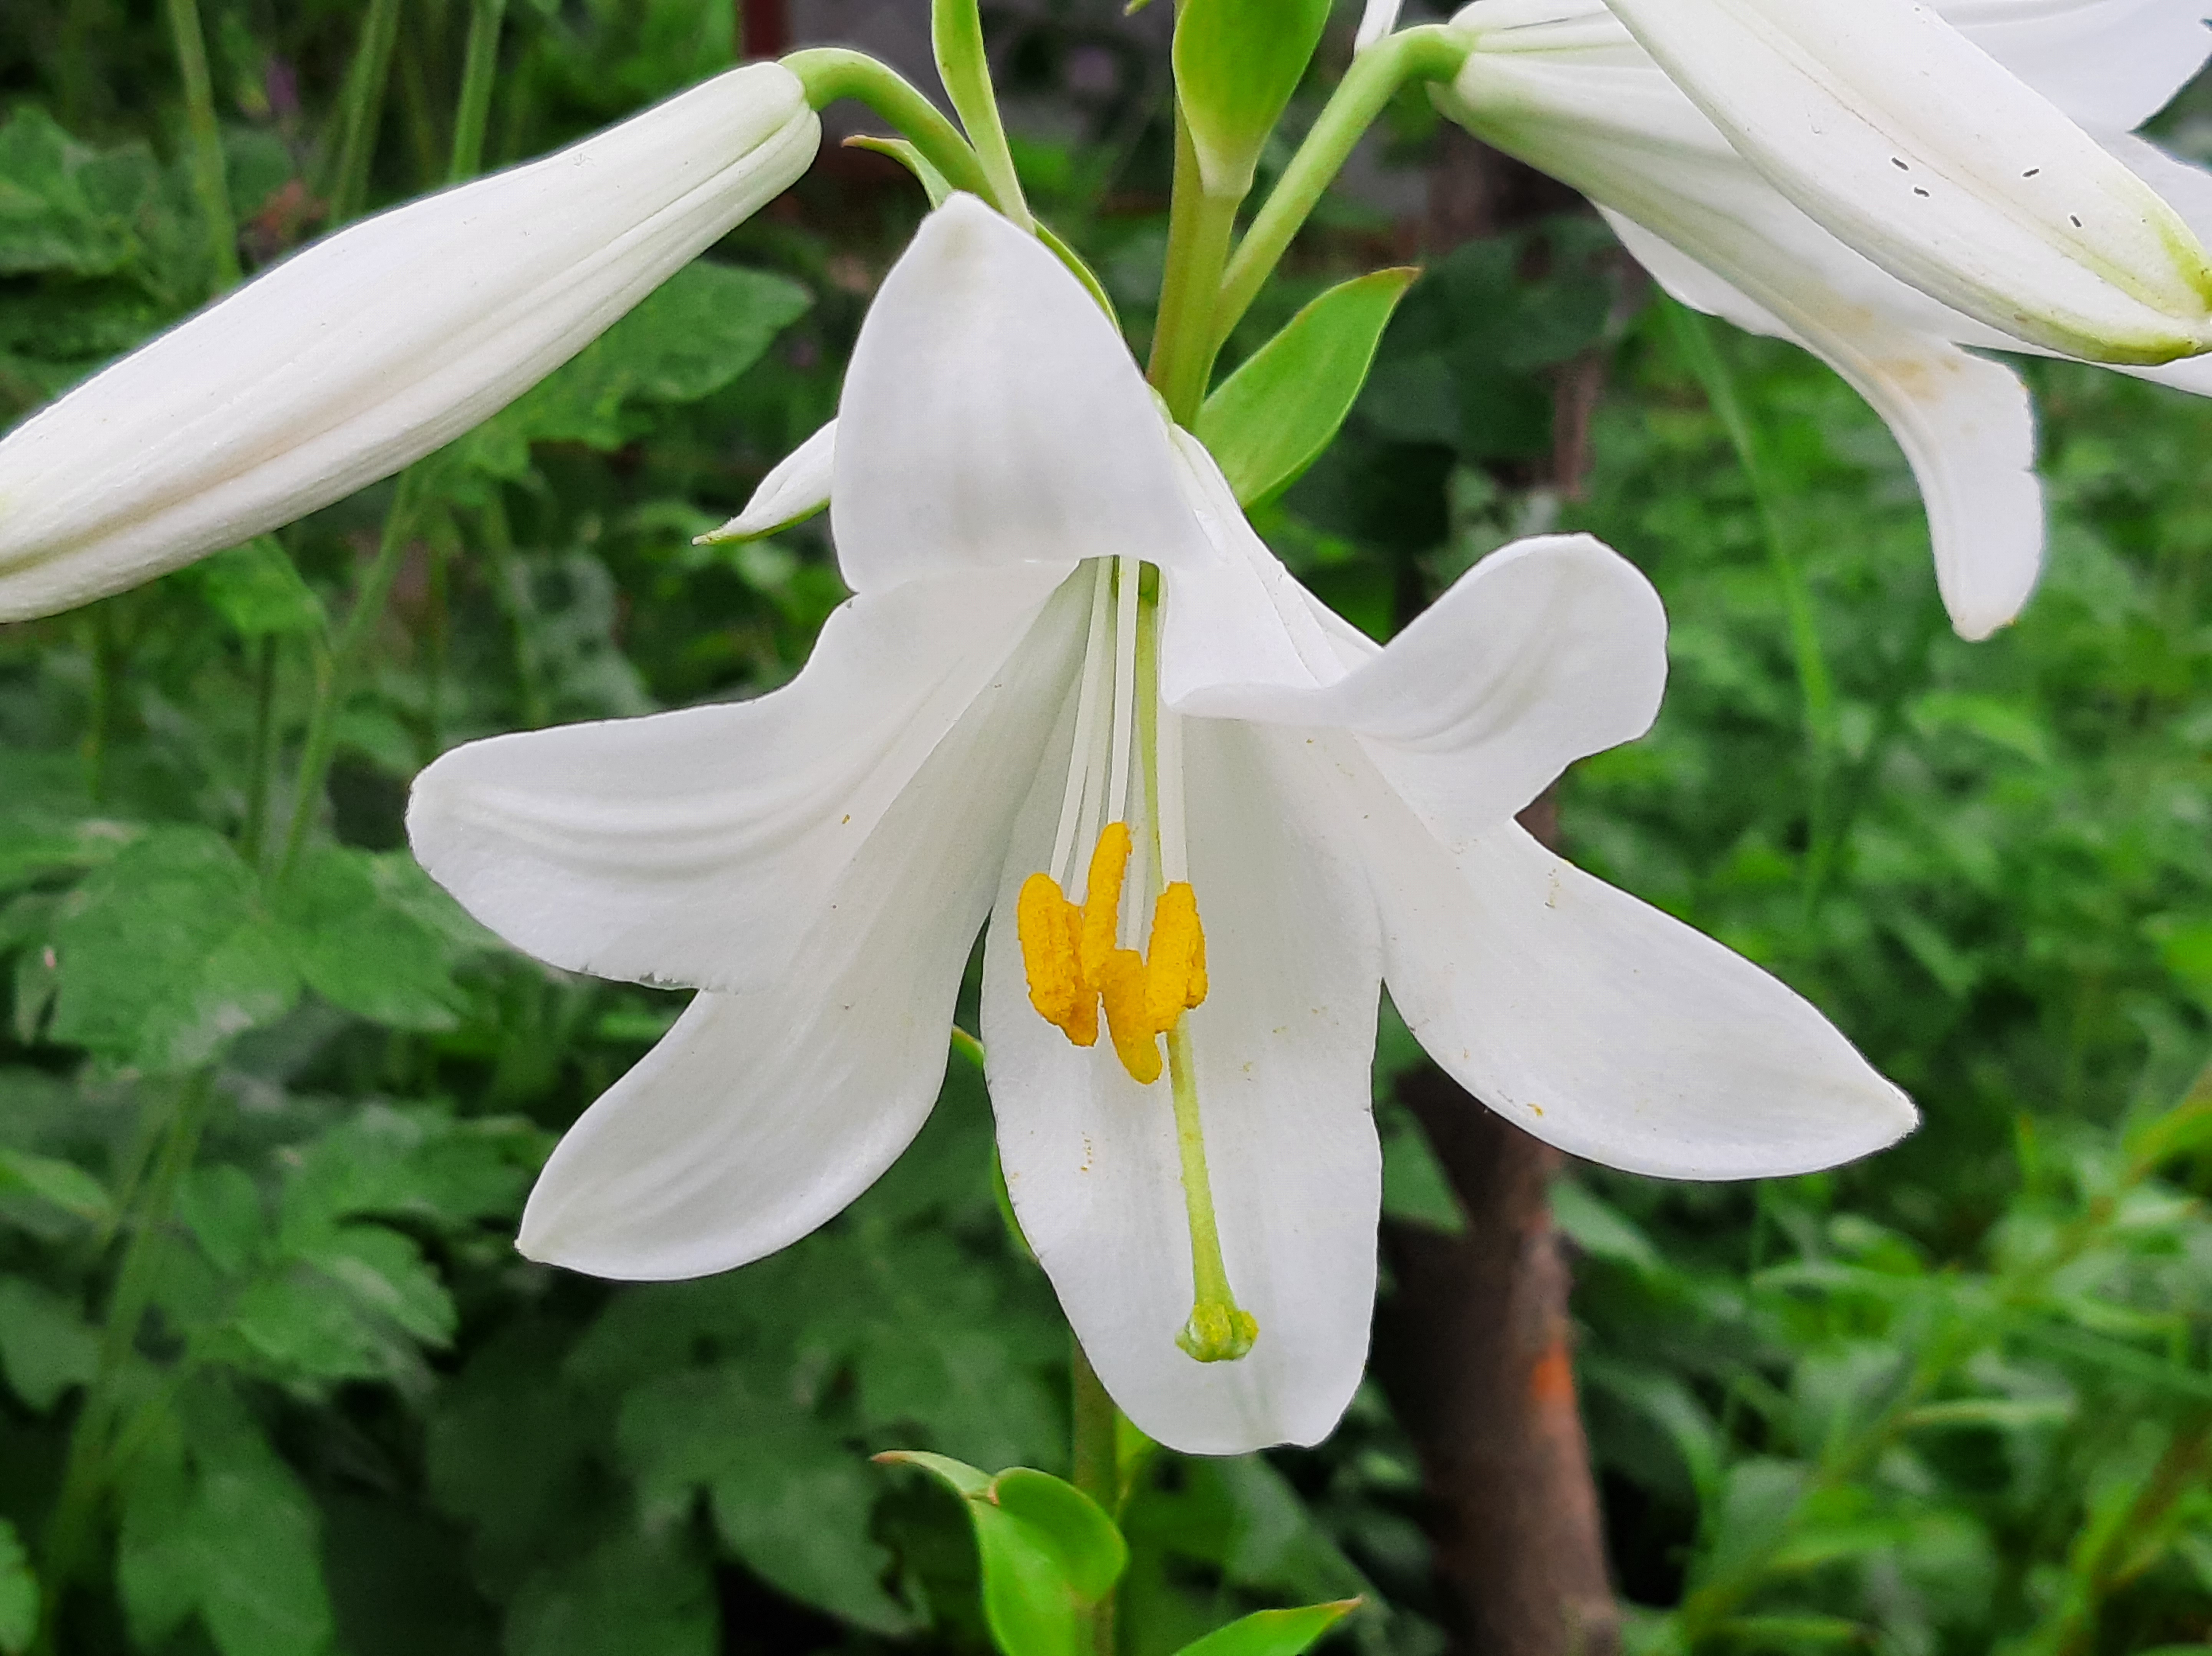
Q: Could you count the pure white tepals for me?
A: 6